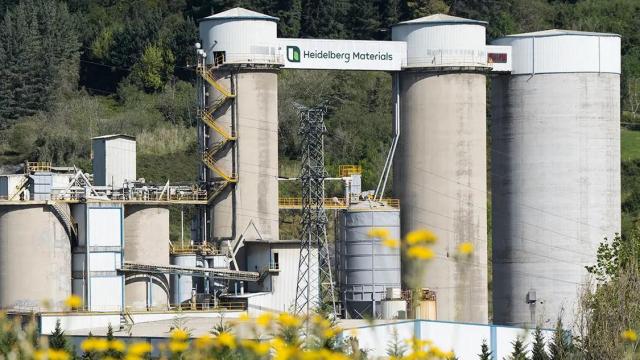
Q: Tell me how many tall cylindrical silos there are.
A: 3